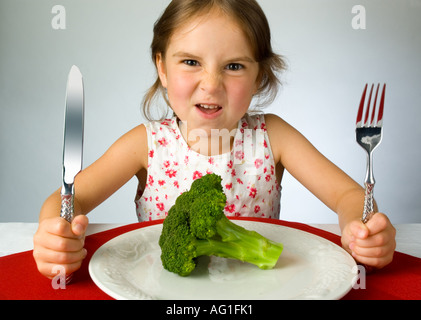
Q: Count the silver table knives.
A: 1